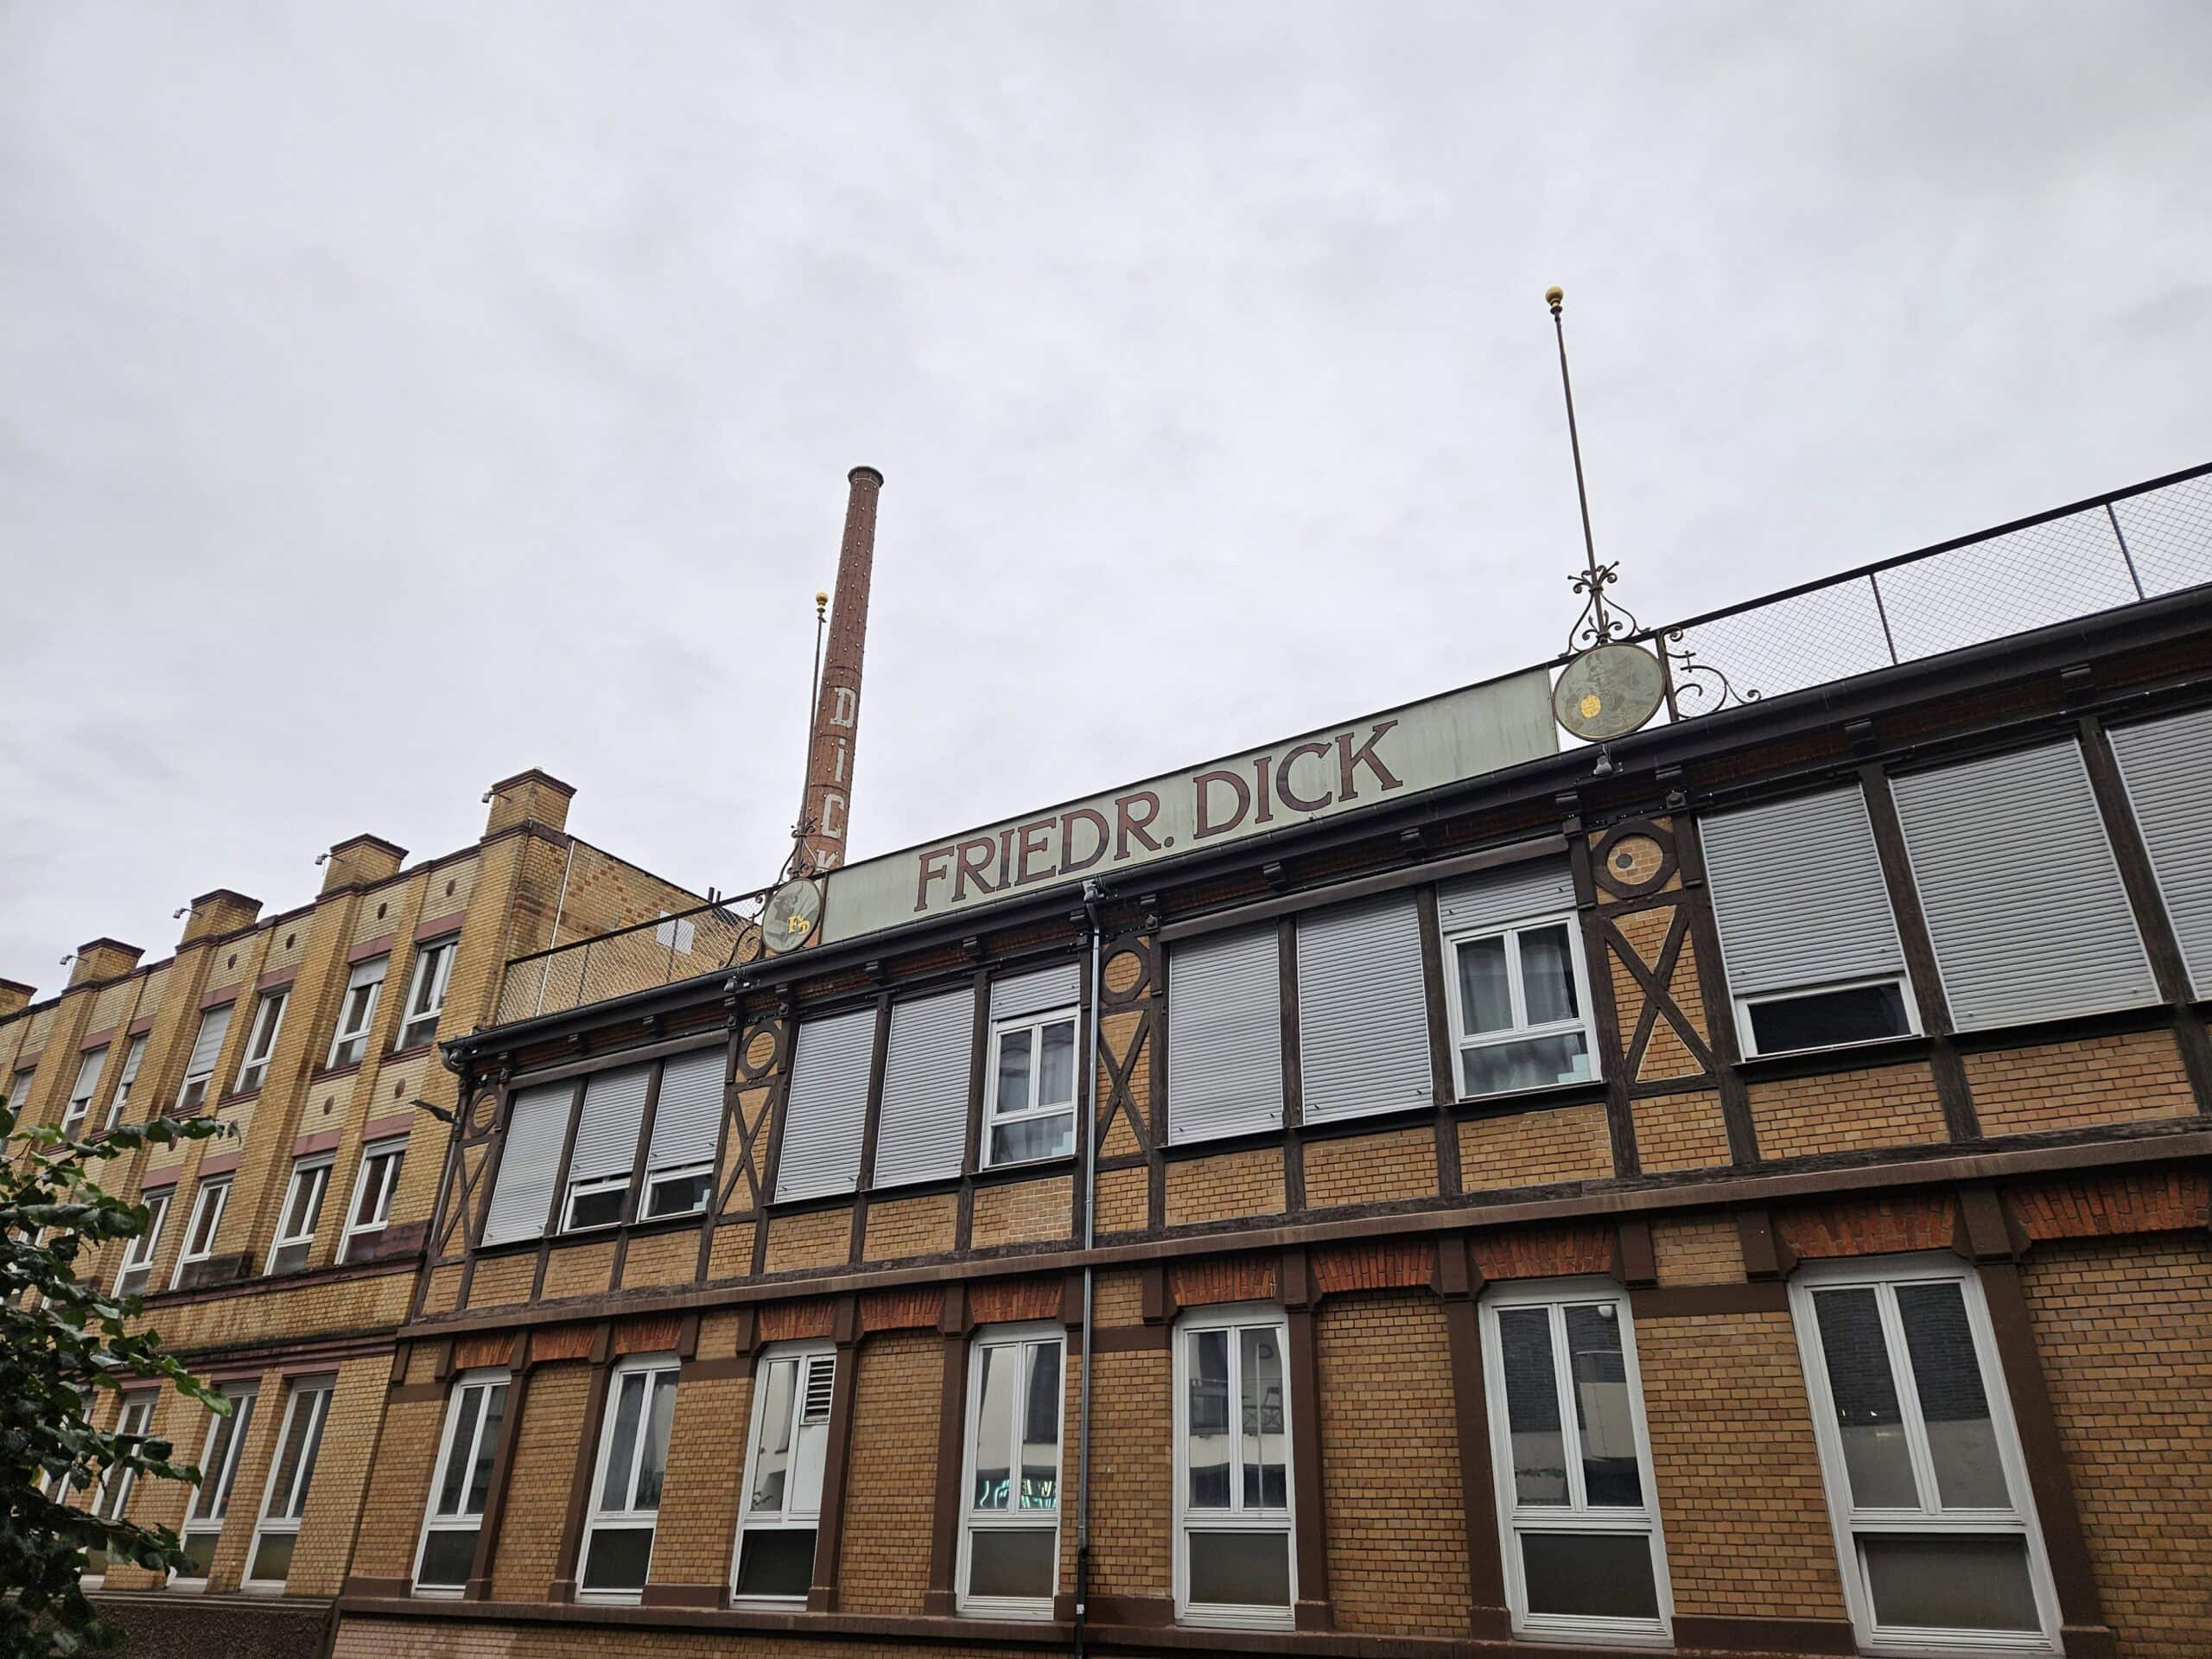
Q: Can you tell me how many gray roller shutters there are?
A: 12